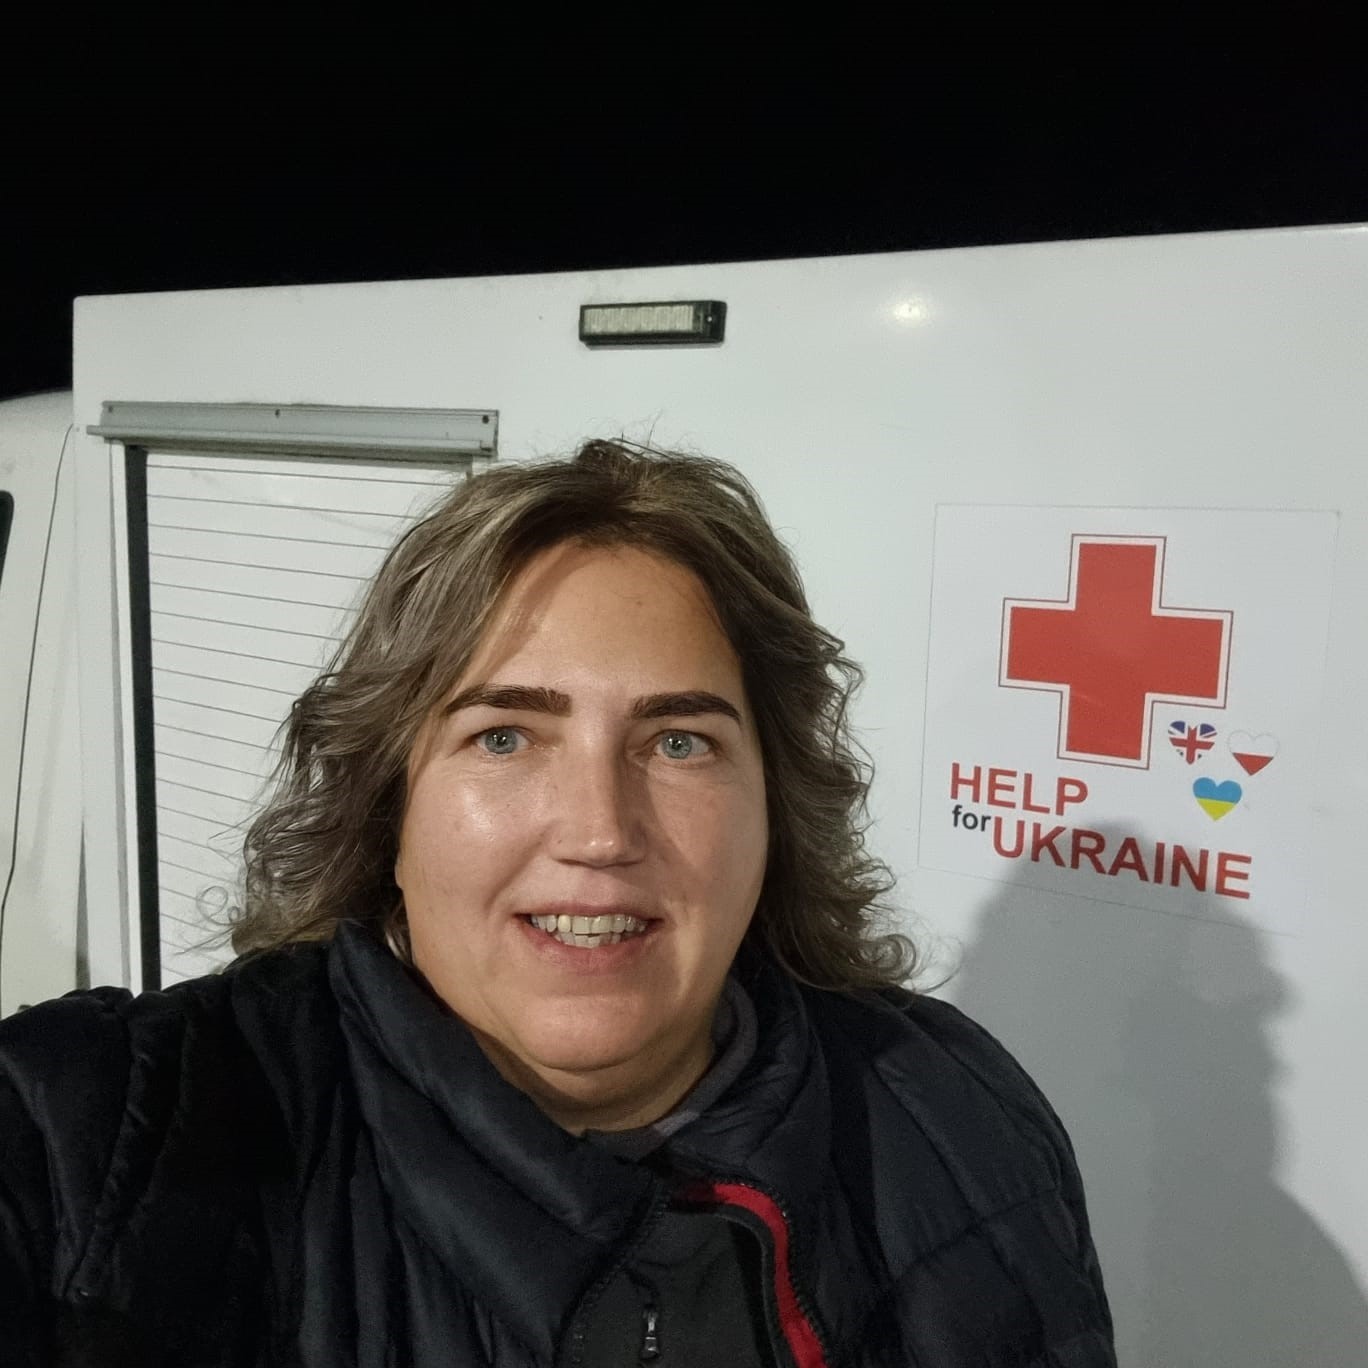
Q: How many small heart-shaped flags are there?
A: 3